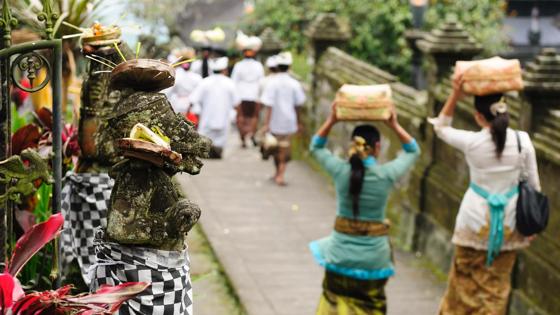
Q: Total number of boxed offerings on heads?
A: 2